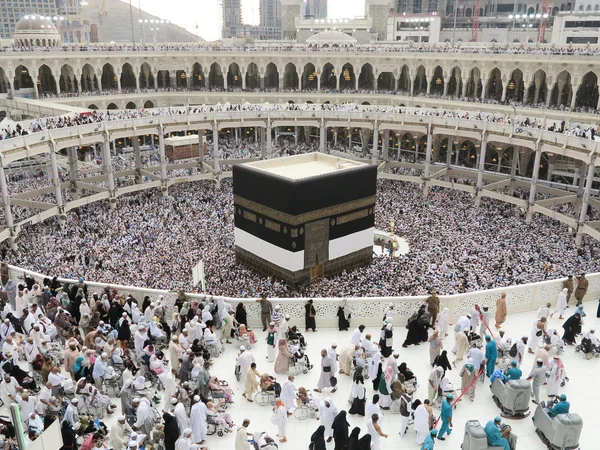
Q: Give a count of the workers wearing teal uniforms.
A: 6